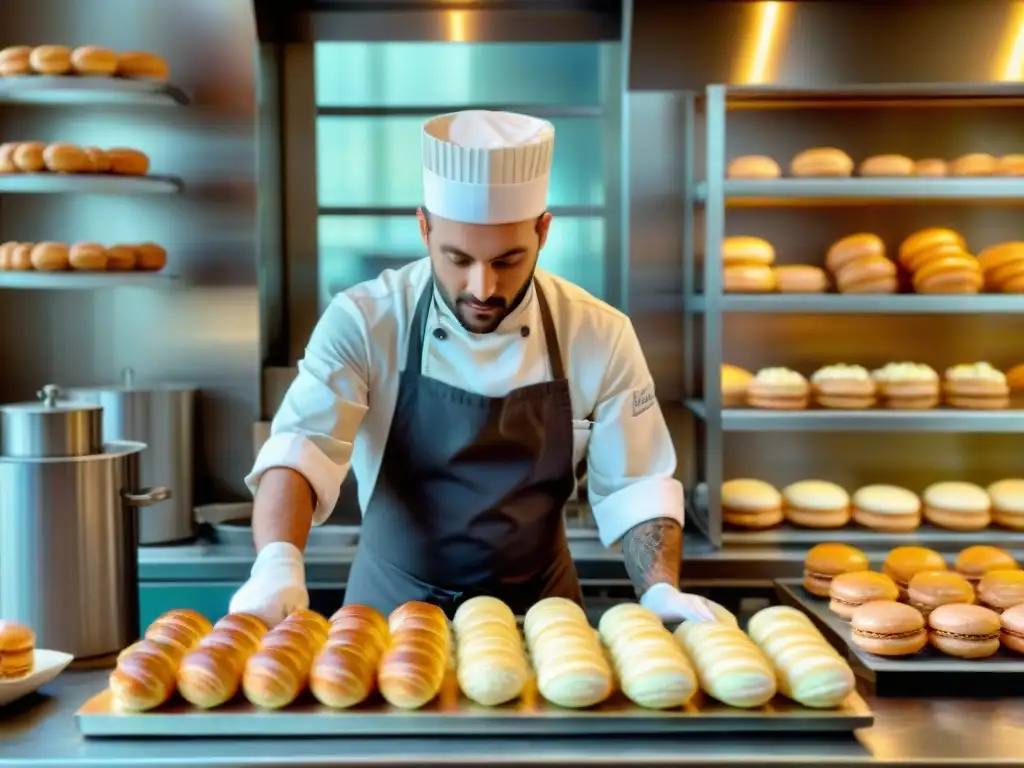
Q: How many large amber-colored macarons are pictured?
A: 9